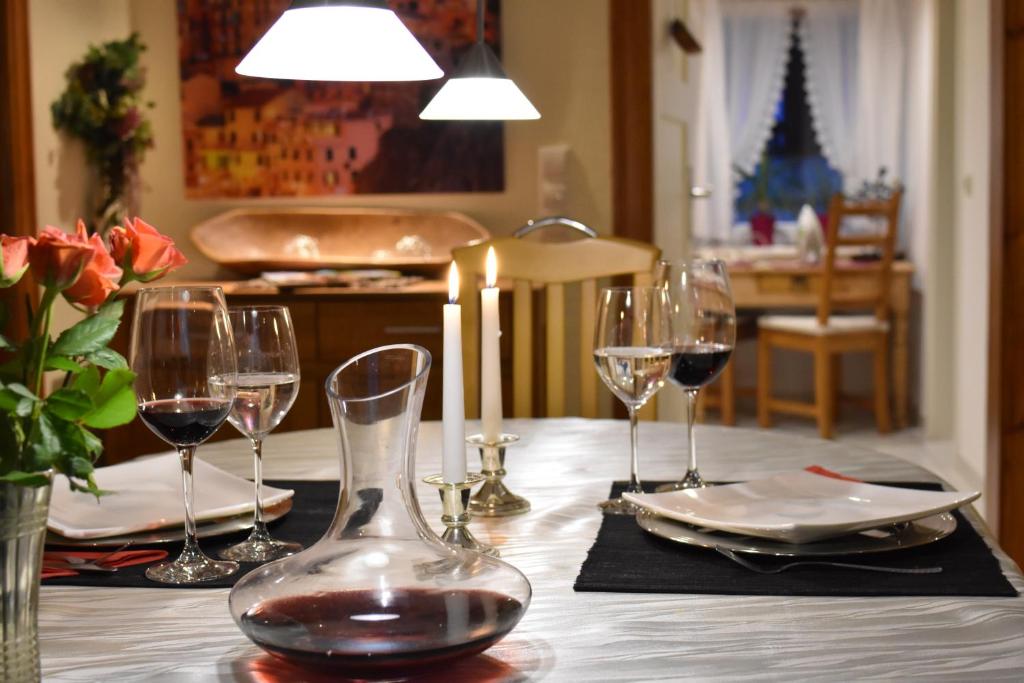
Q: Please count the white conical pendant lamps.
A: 2